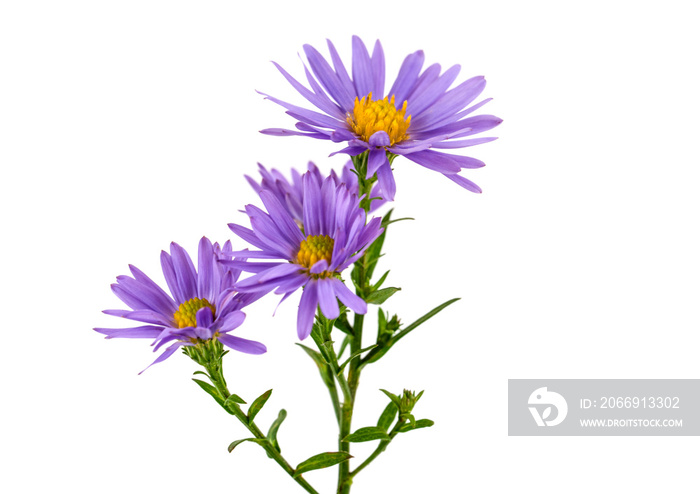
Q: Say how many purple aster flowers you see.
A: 4